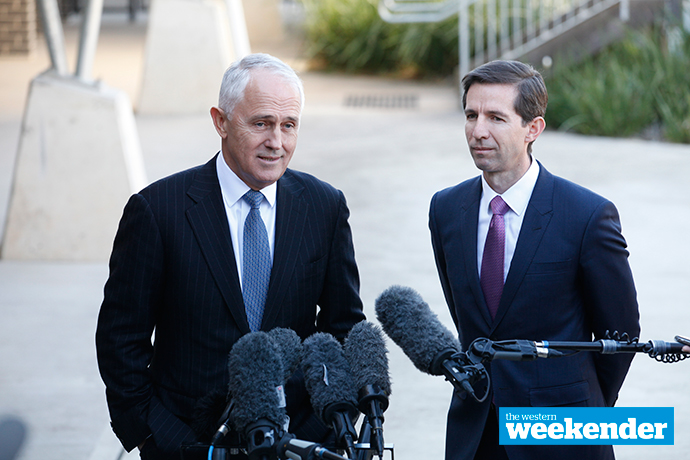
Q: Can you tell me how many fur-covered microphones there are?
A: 5